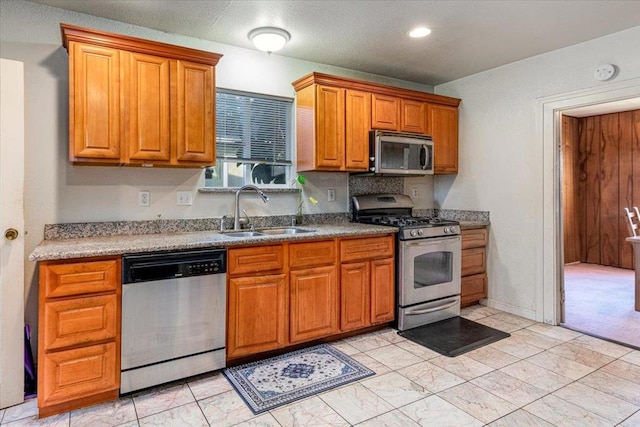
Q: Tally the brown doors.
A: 12